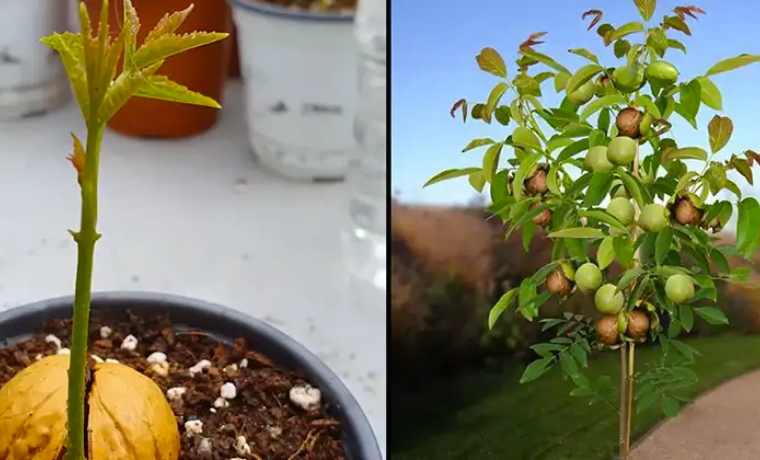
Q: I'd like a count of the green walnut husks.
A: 10